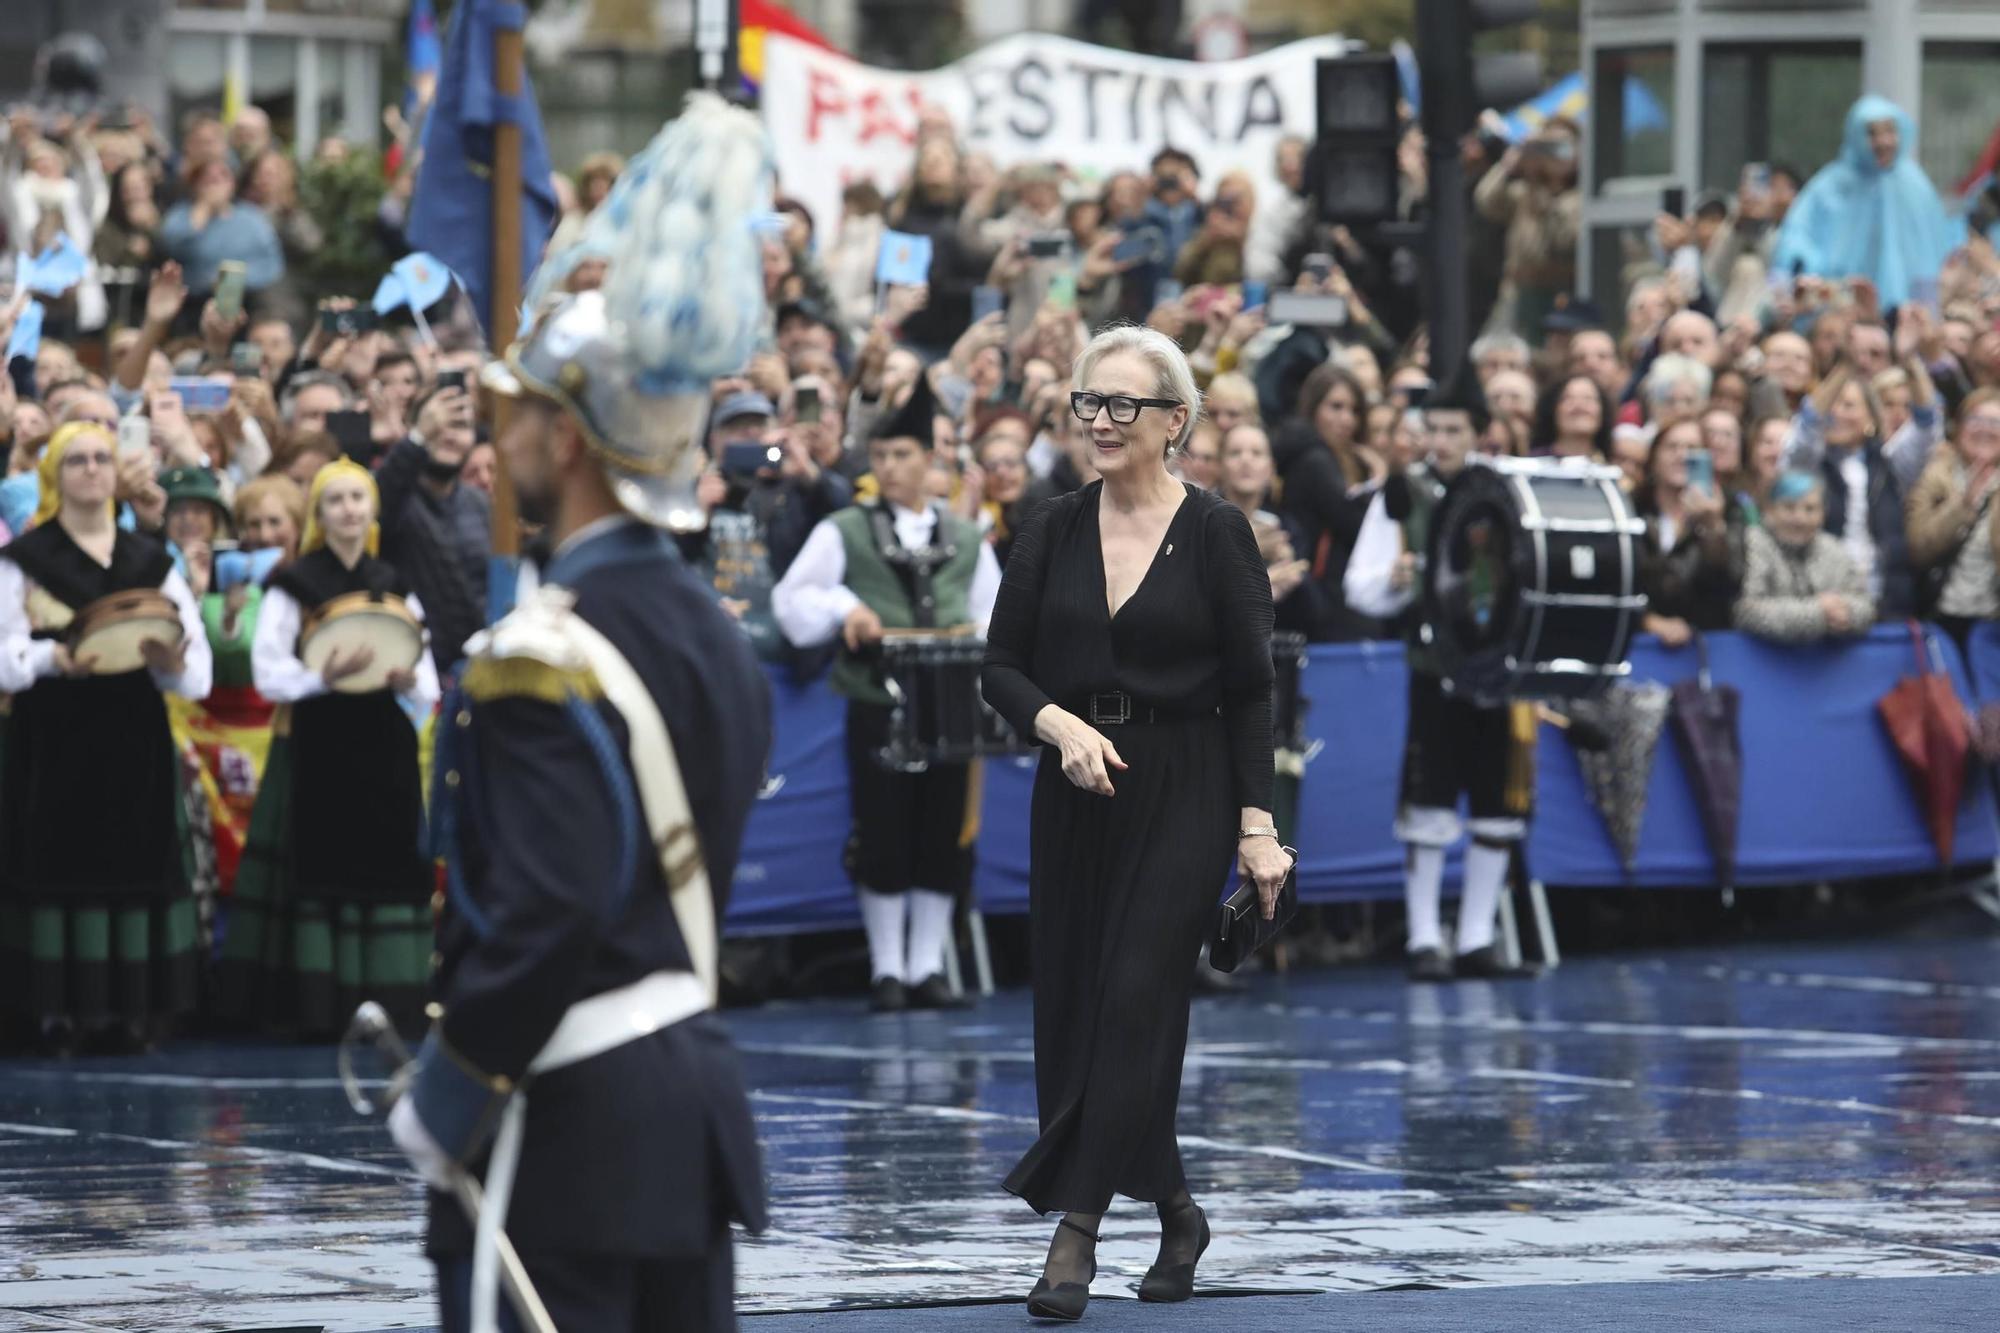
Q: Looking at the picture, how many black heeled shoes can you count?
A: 2